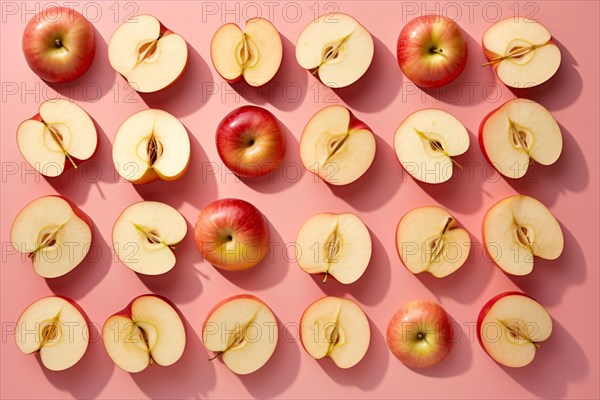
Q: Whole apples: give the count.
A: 5